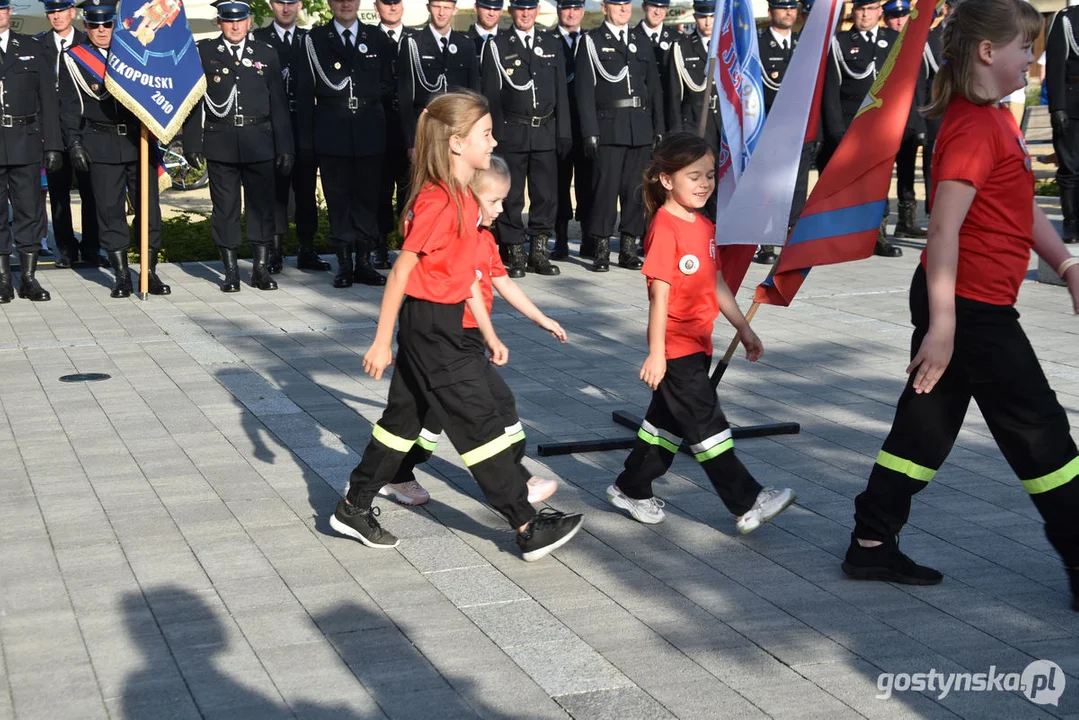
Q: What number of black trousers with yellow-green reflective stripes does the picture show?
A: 4